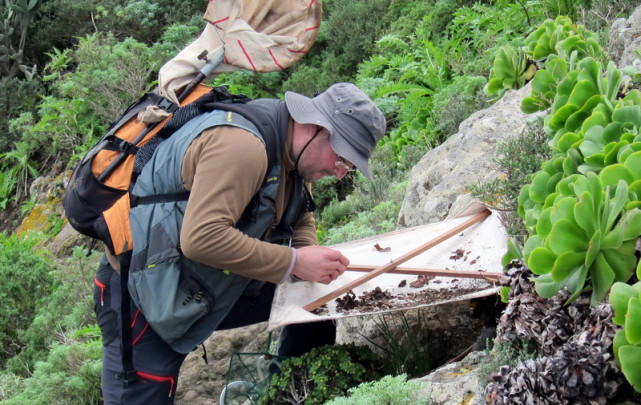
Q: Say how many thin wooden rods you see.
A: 2